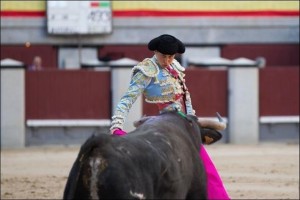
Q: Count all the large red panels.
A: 3